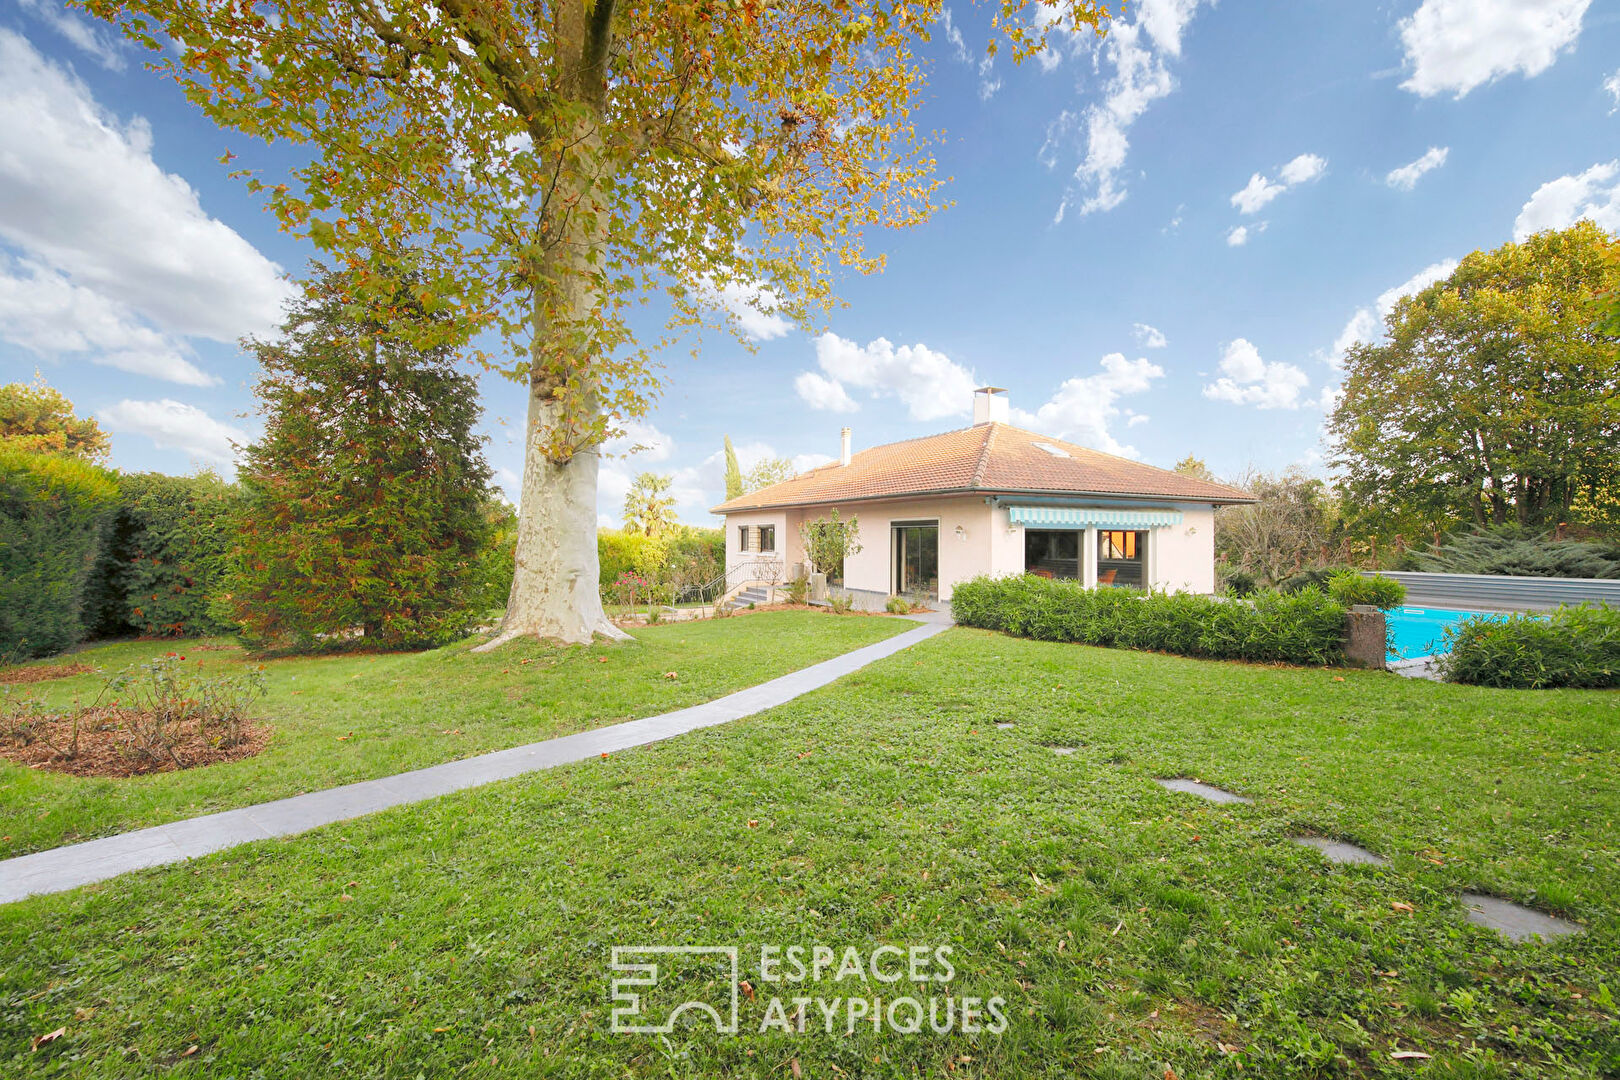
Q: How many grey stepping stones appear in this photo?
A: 5